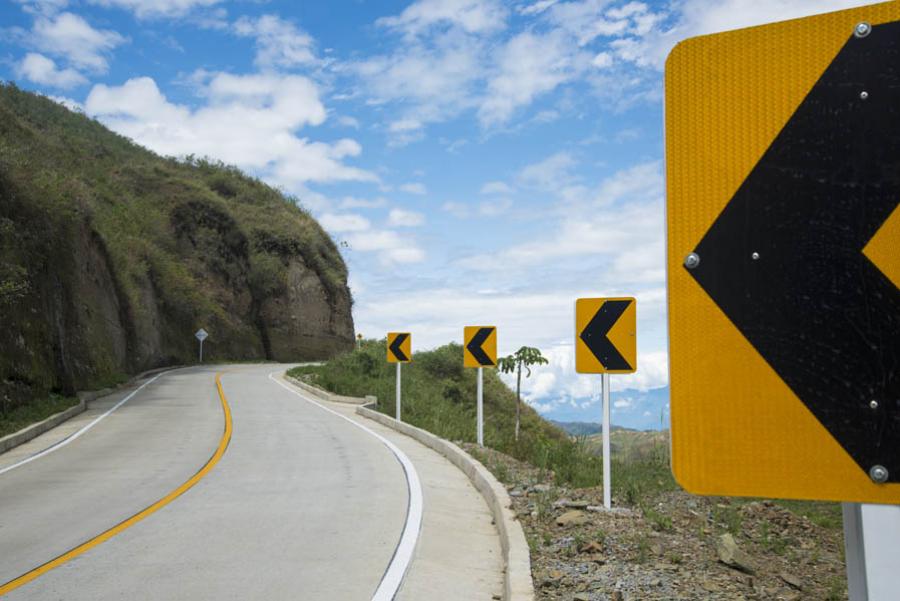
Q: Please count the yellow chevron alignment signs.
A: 4